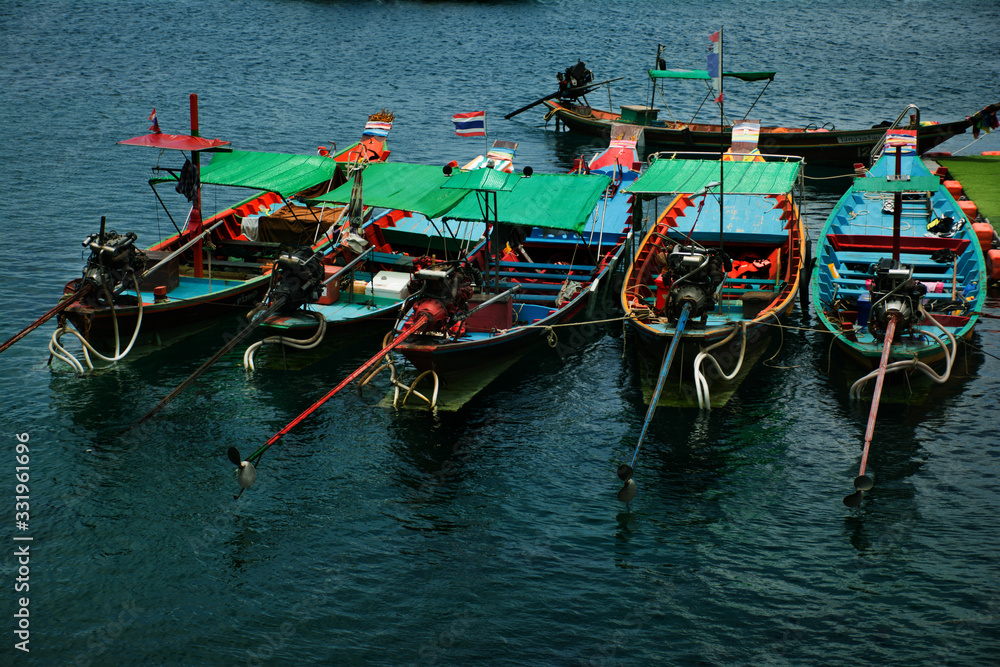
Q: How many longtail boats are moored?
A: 6